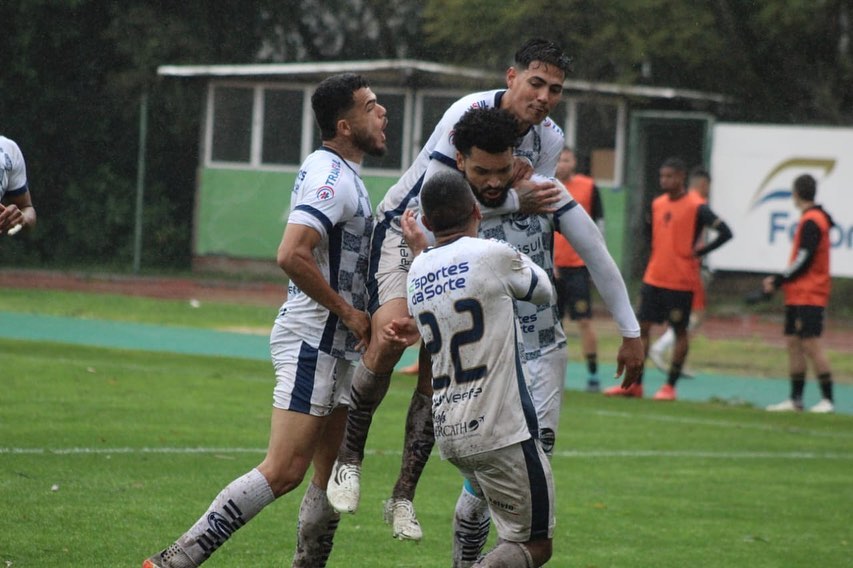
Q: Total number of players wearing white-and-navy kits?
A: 5